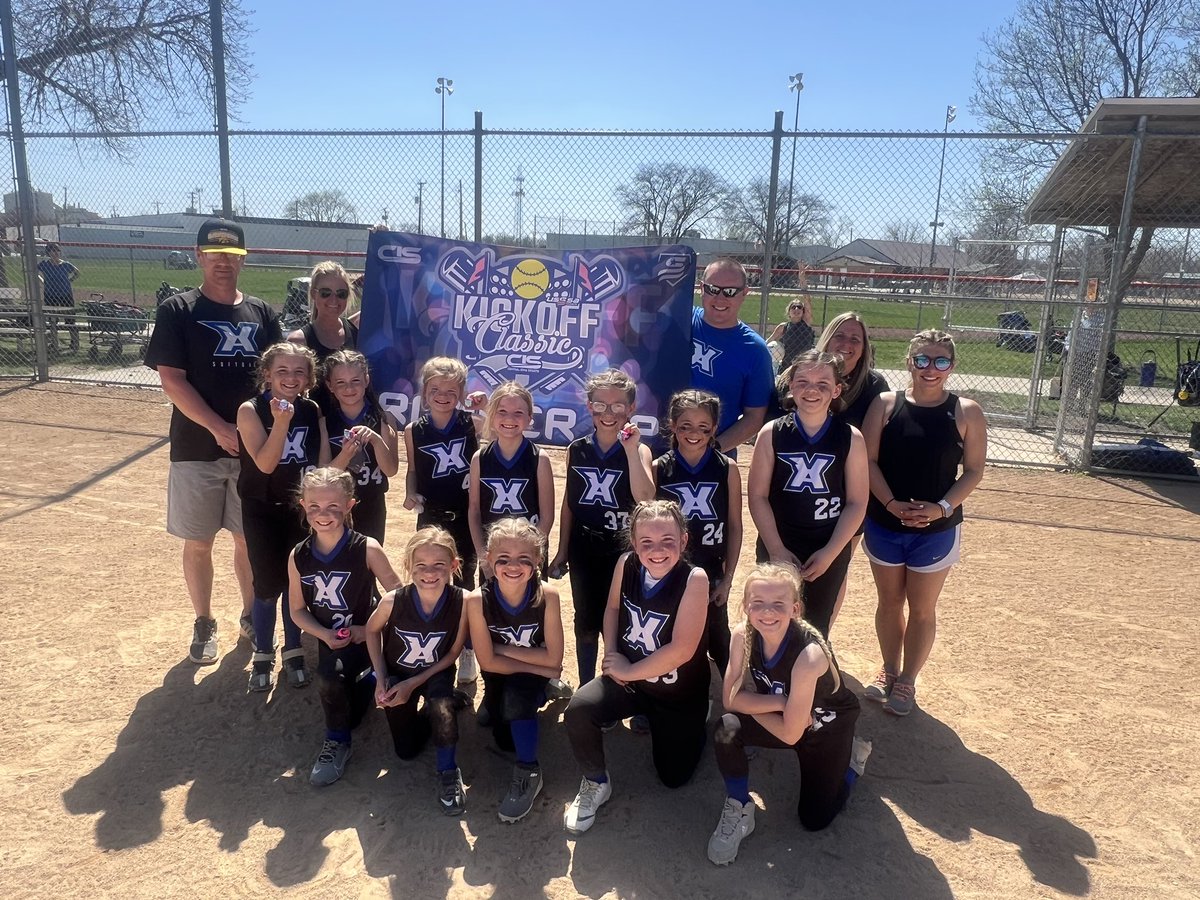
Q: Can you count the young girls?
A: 12